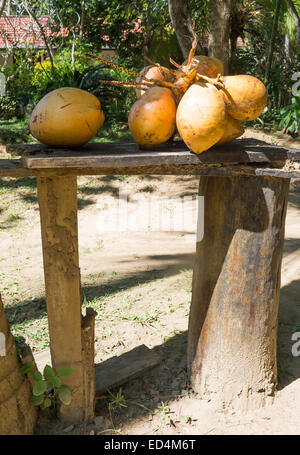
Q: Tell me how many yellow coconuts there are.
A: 7